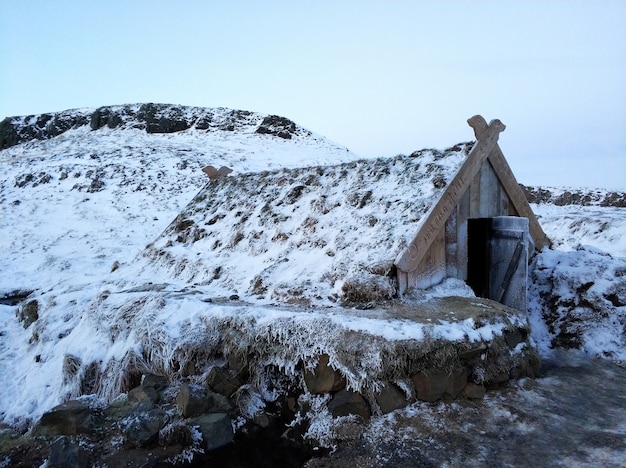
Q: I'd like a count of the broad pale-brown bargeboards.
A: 2